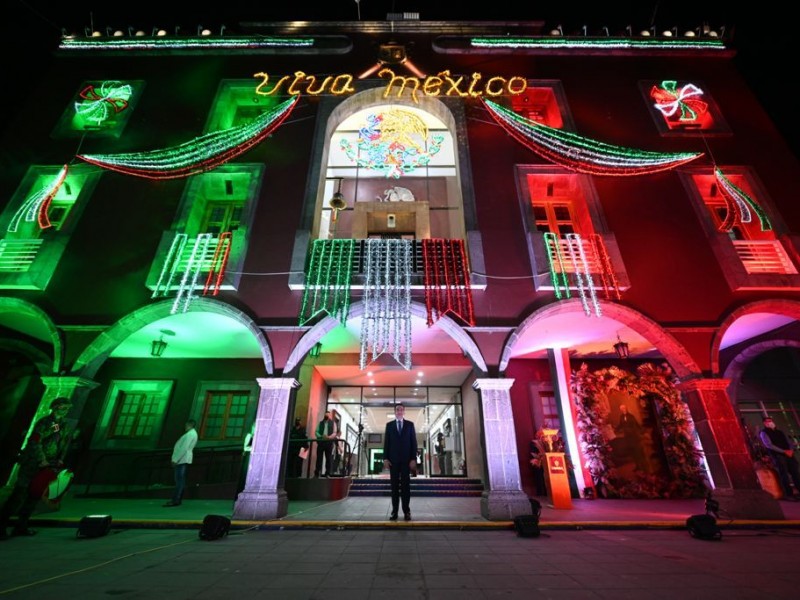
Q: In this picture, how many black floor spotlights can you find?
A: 4